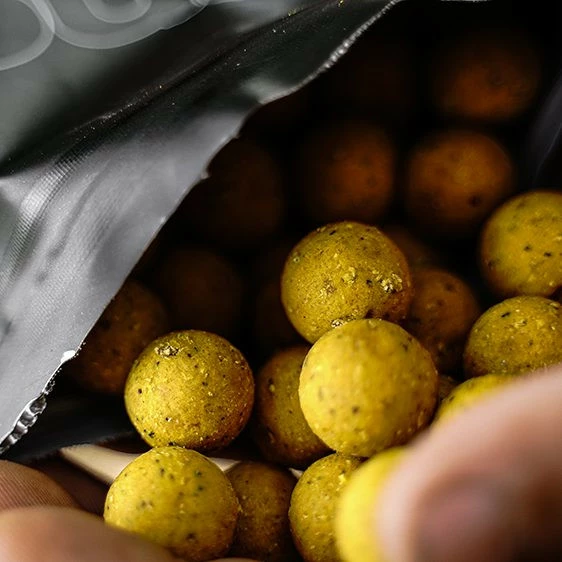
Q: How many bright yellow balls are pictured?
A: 9